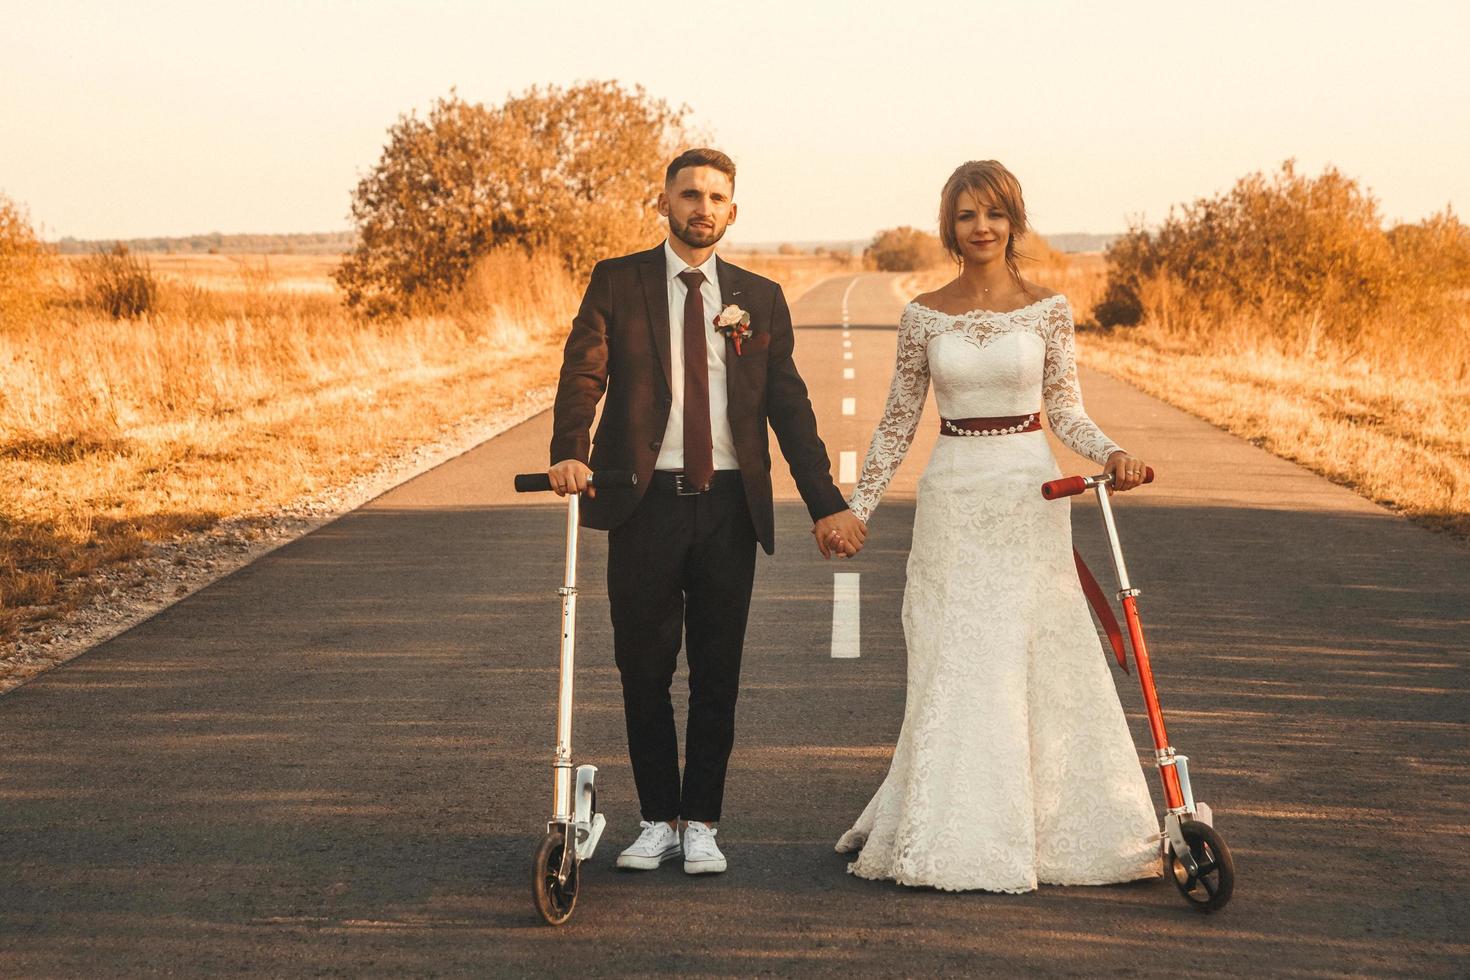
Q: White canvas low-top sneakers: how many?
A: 2